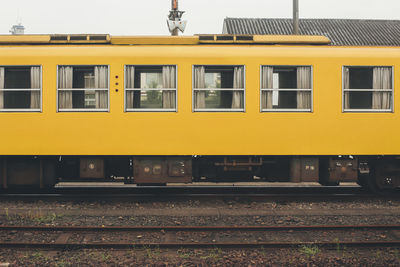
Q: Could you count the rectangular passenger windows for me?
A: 6